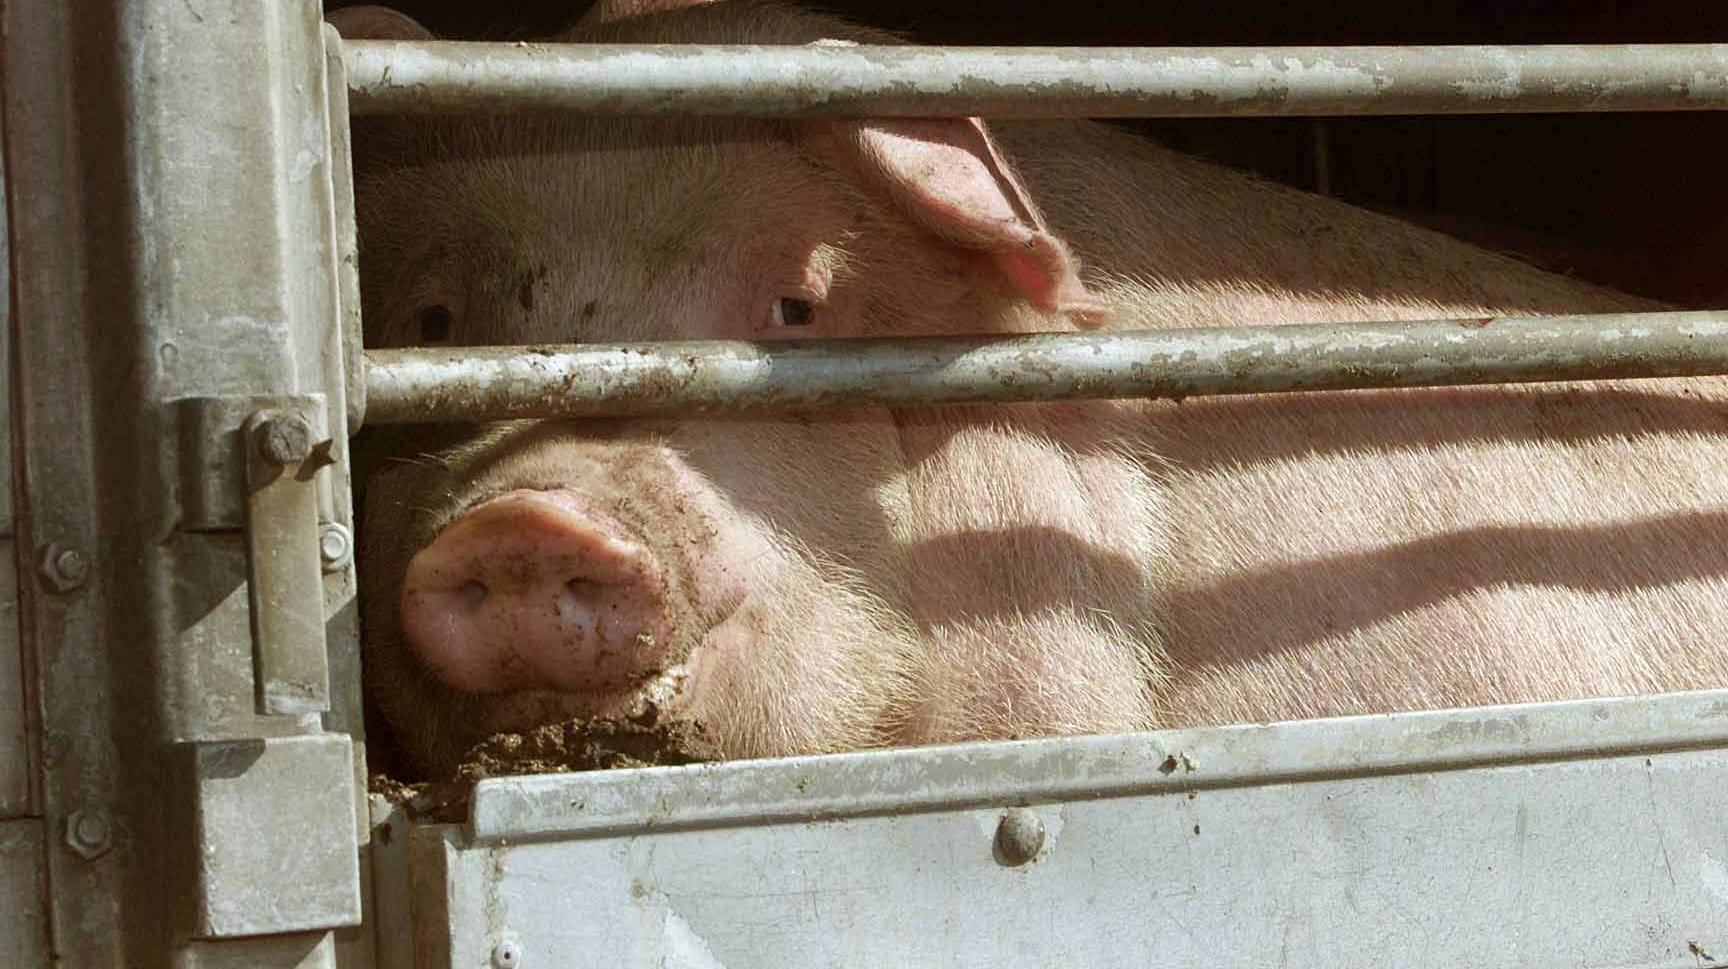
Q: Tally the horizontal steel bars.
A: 2